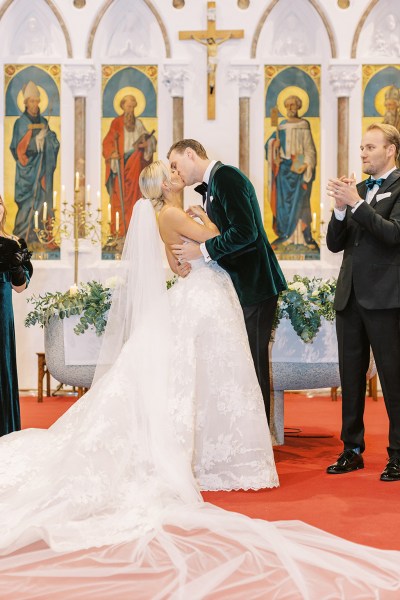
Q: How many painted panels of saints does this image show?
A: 4